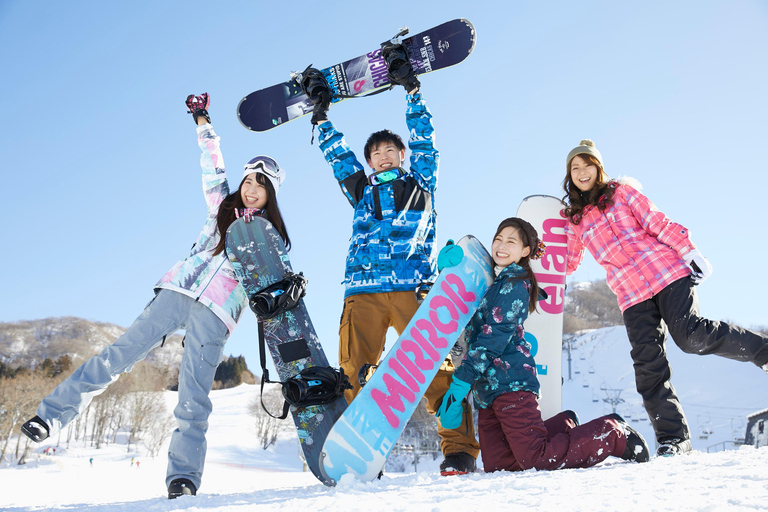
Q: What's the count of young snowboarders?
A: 4